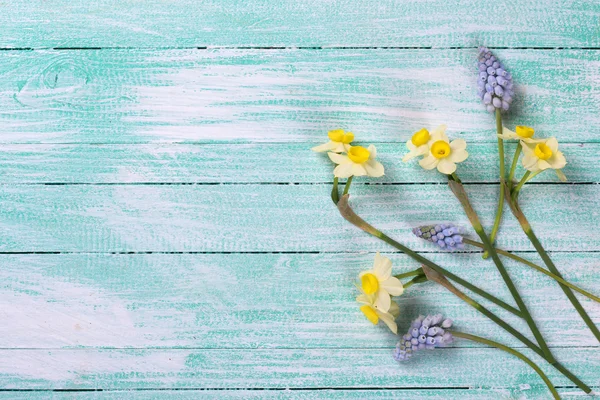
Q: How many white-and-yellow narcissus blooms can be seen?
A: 8